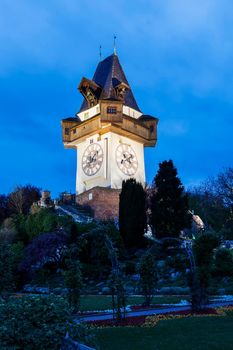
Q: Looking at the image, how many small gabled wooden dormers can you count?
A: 2